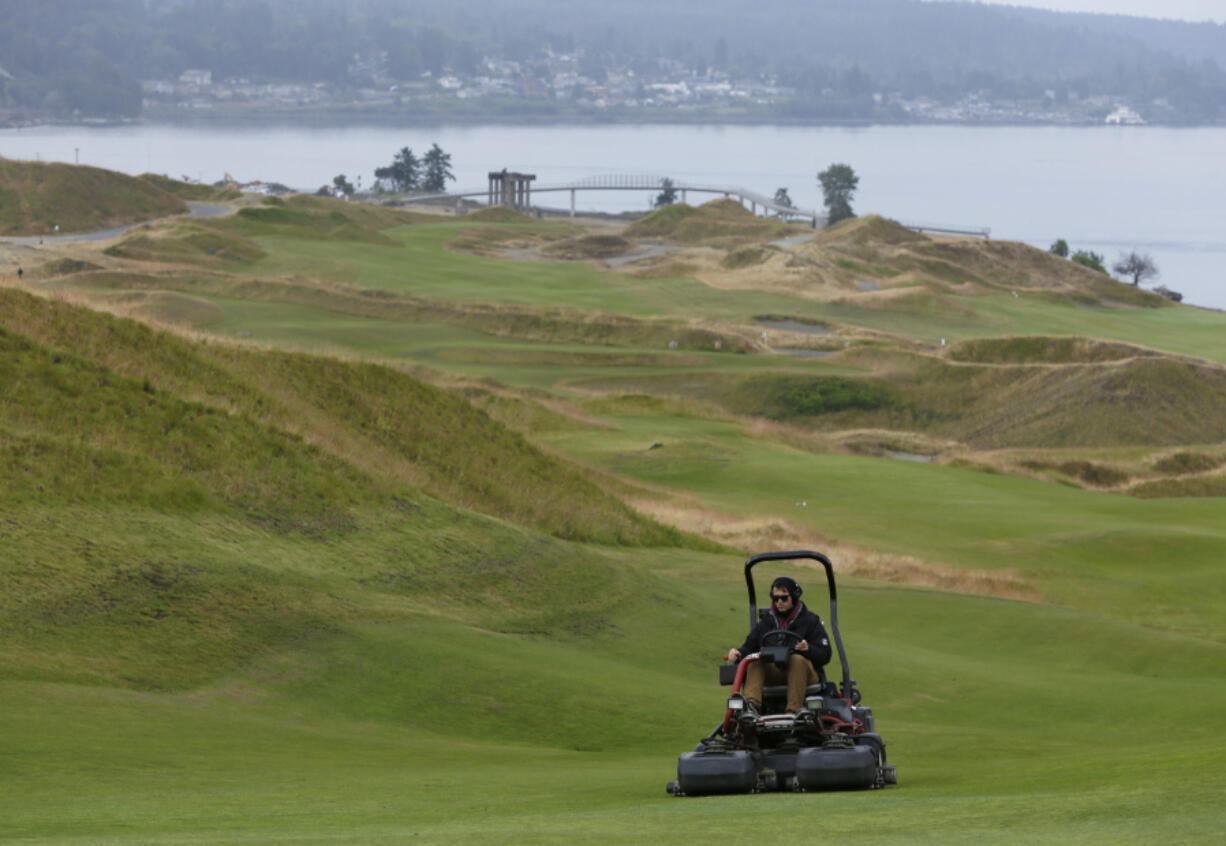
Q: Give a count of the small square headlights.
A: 2